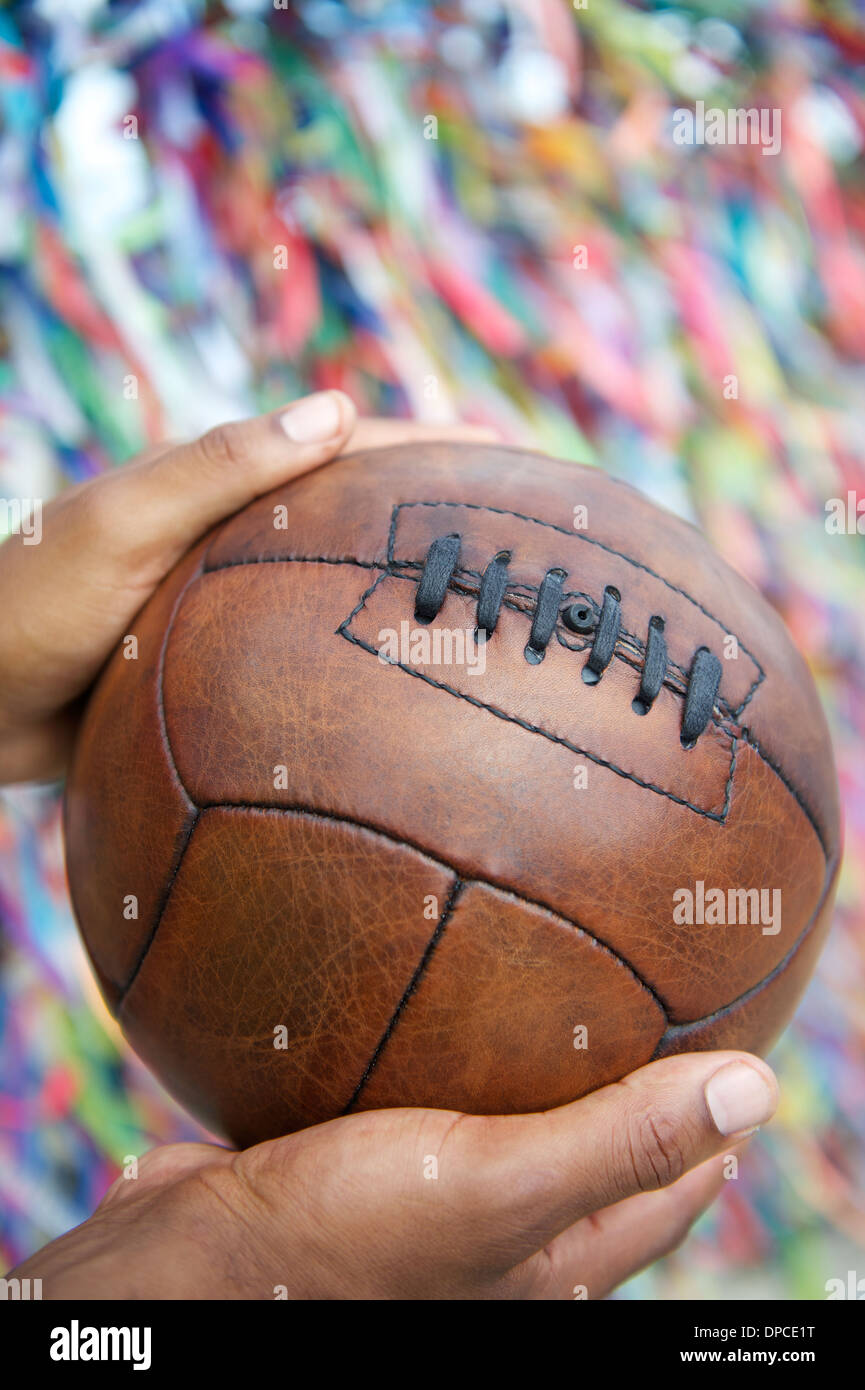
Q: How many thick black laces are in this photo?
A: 6